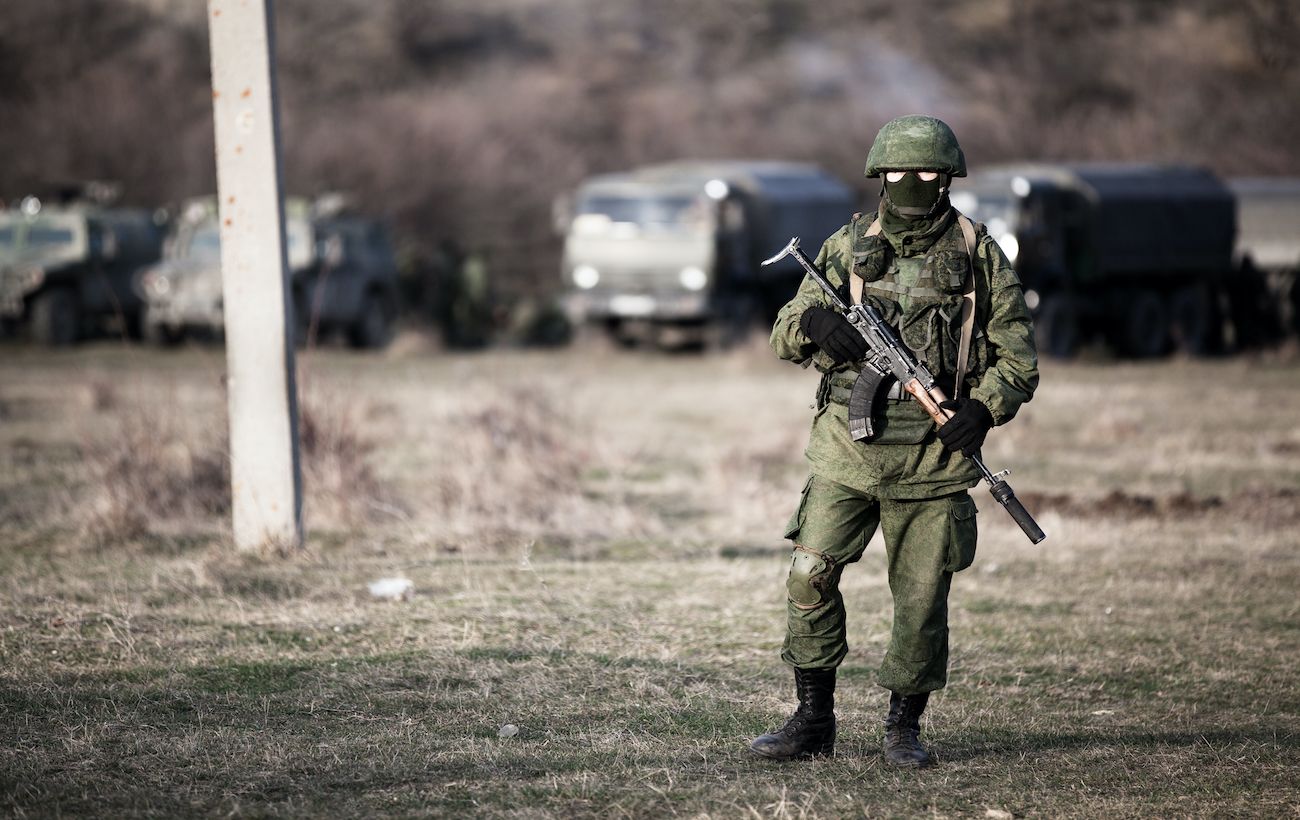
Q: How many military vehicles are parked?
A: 5